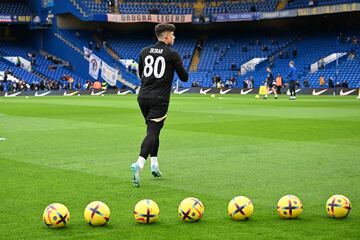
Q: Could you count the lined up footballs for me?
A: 7